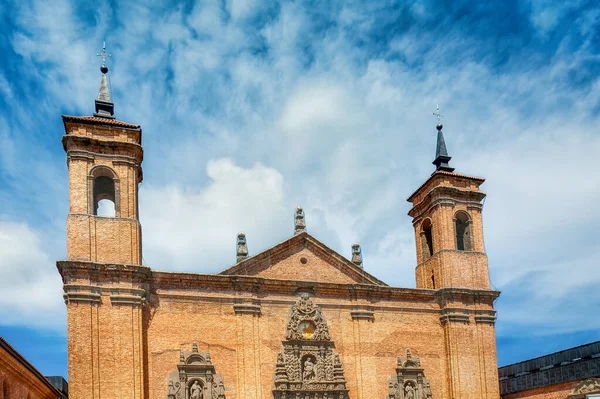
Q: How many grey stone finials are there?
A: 3